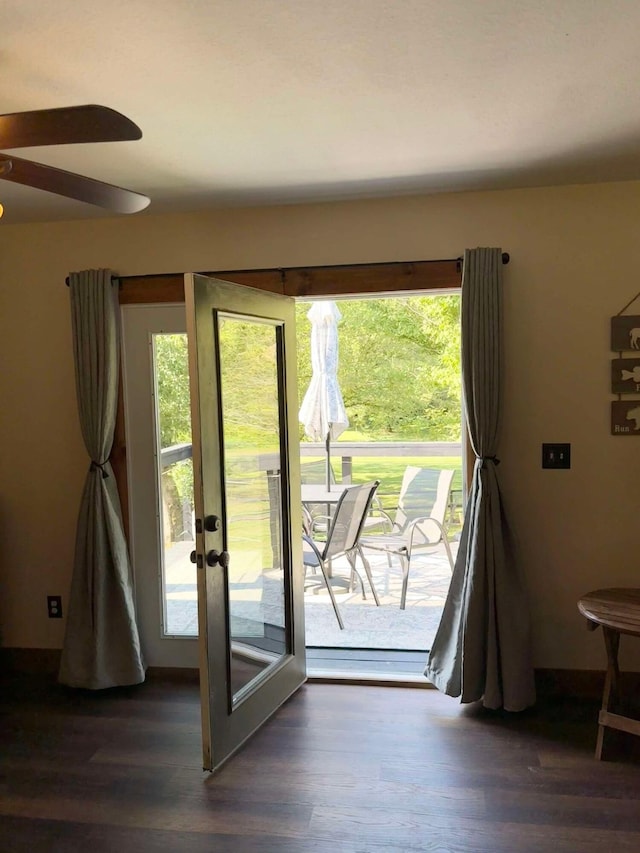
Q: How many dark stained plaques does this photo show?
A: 3